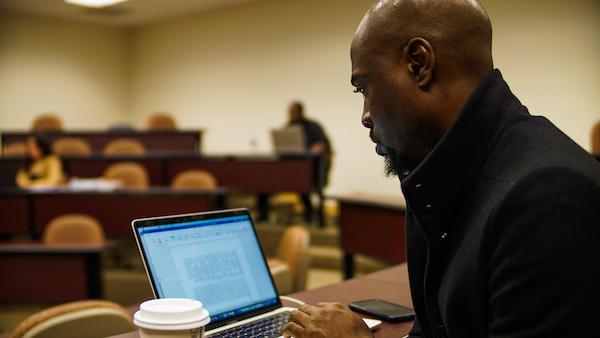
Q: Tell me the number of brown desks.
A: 6